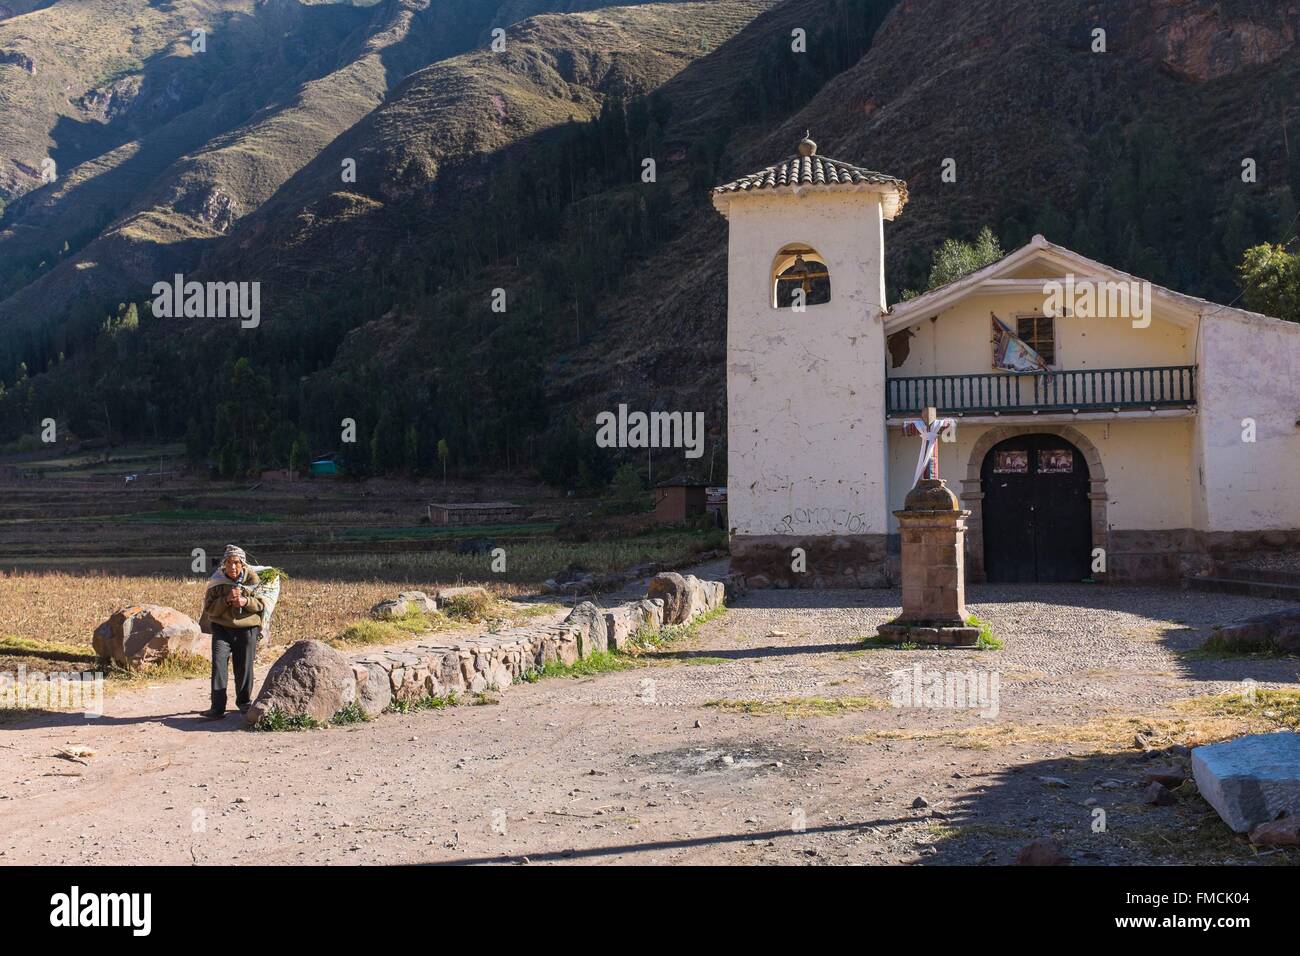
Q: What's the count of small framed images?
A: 2